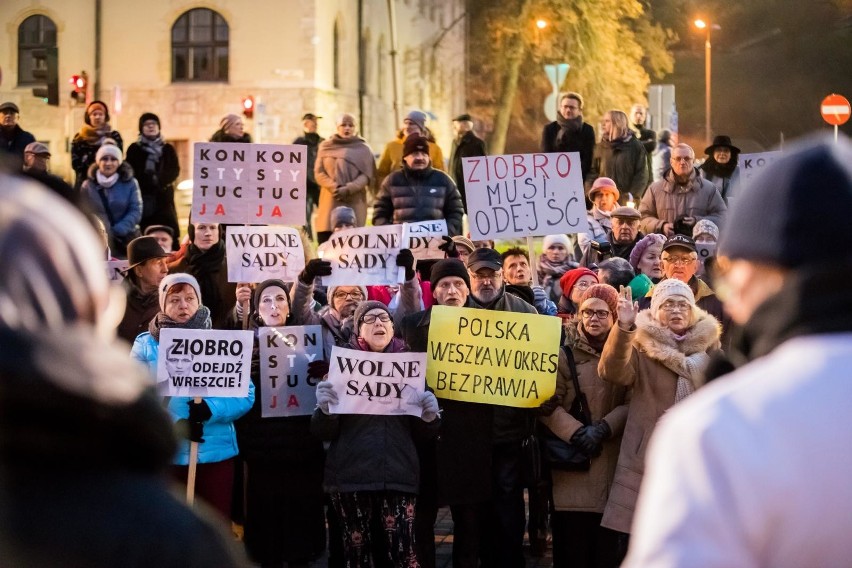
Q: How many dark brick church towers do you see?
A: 0